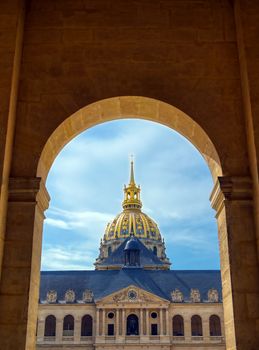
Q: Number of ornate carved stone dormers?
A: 6